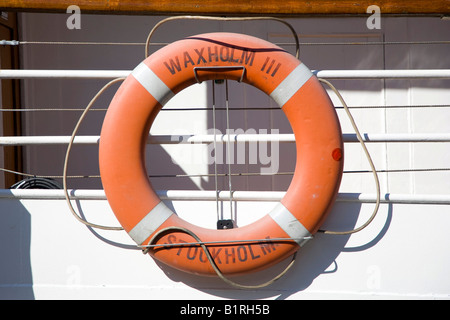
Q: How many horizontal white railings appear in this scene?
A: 3